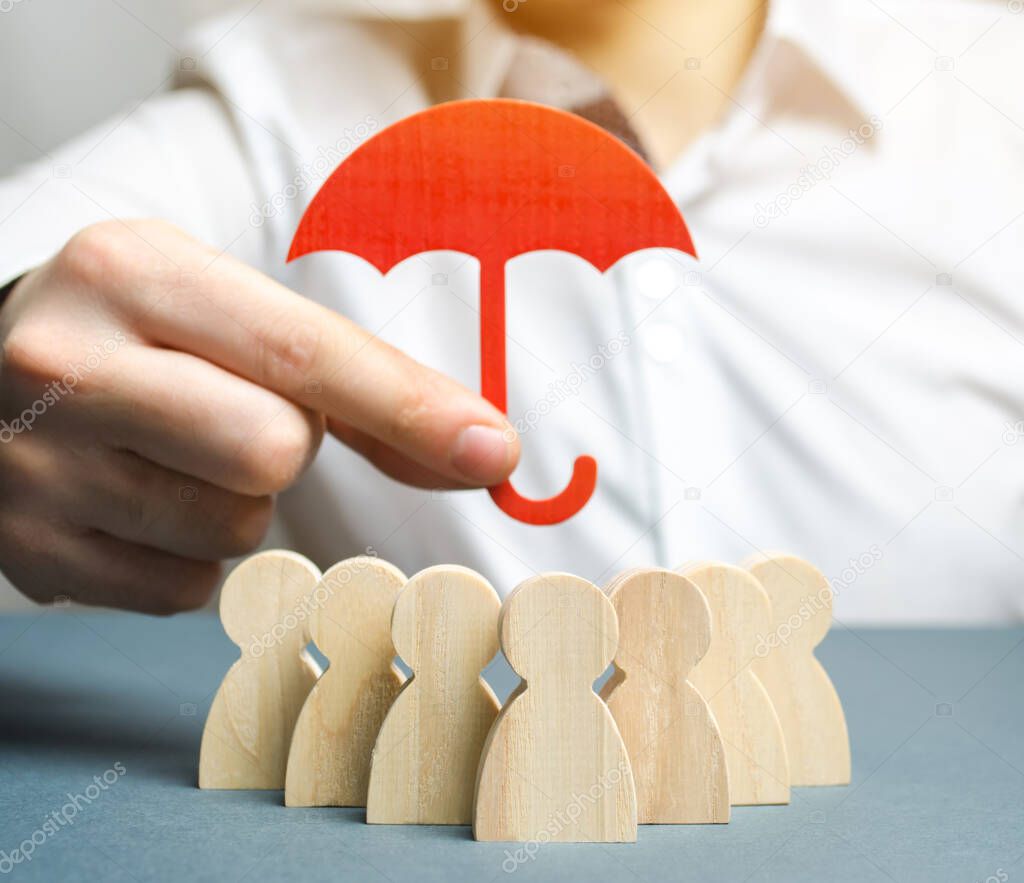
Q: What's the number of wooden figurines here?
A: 7